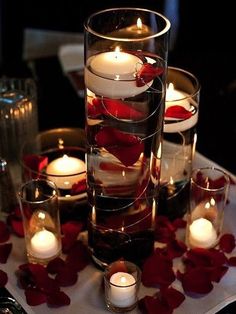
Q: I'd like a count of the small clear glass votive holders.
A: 3